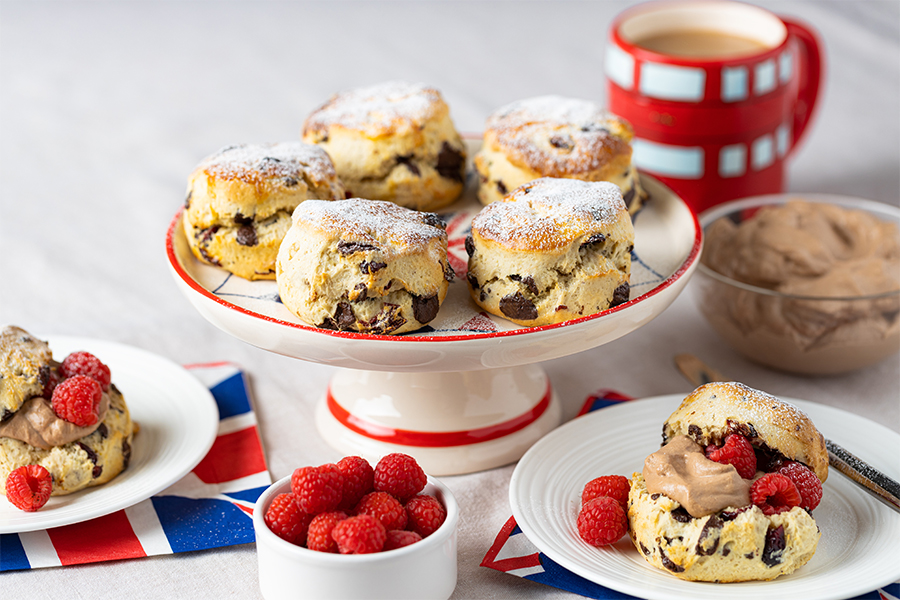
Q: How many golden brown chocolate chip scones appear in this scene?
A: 7